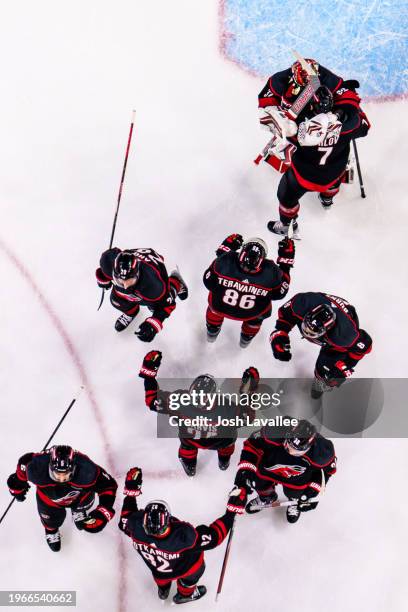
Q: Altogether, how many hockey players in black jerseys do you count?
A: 9